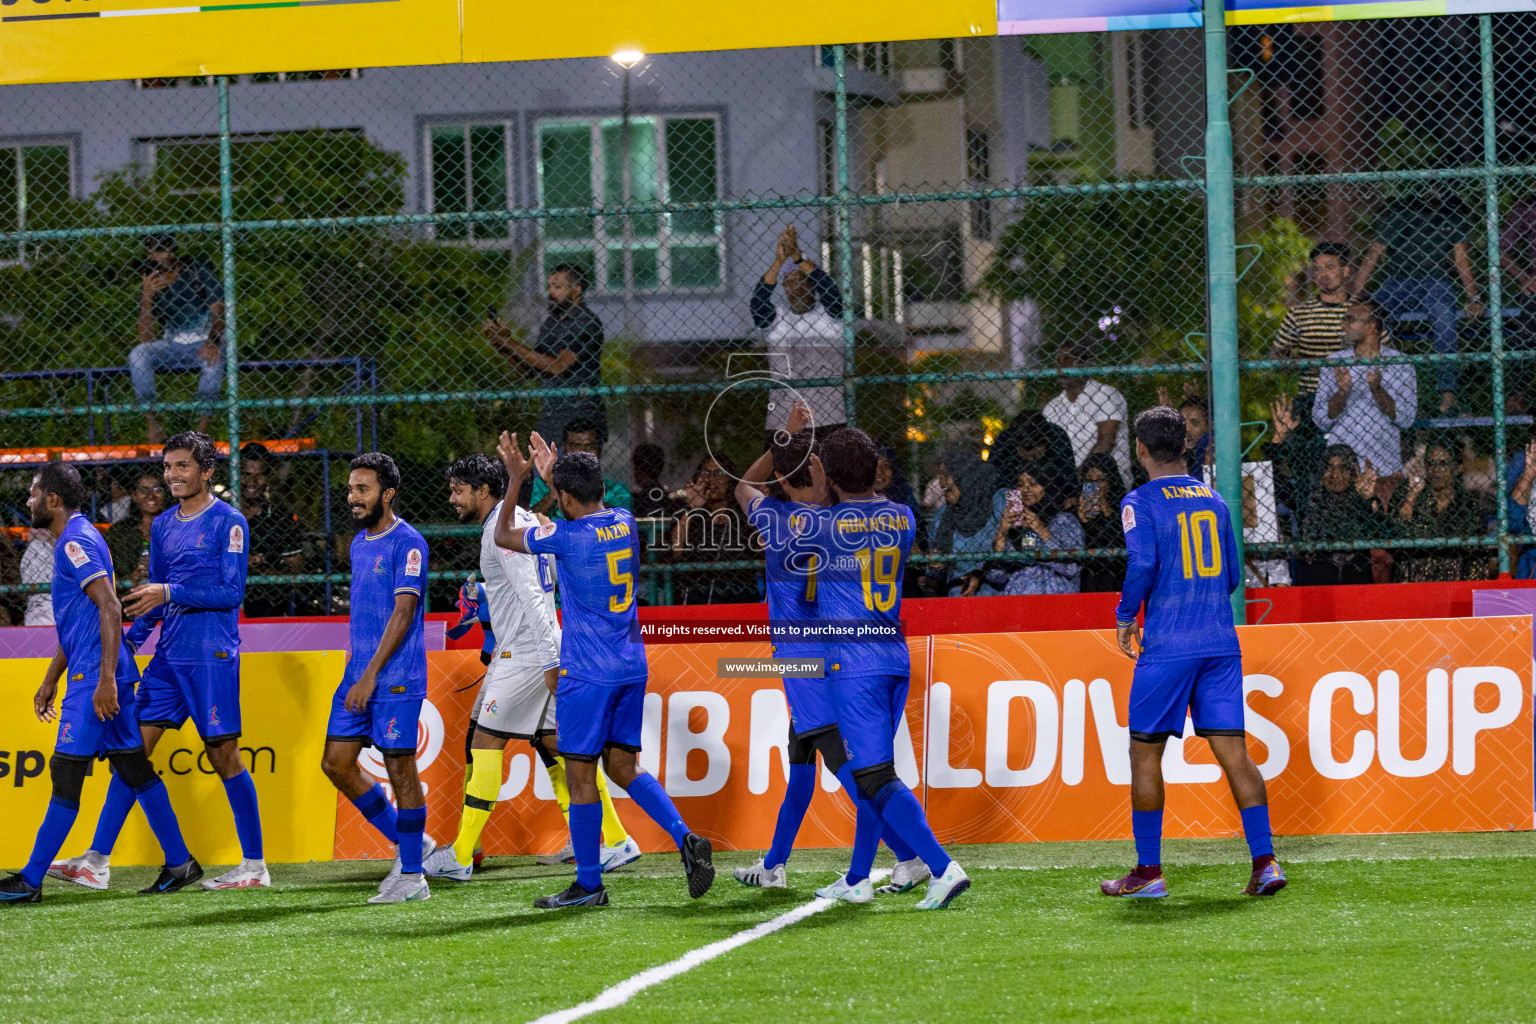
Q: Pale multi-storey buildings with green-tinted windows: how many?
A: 1